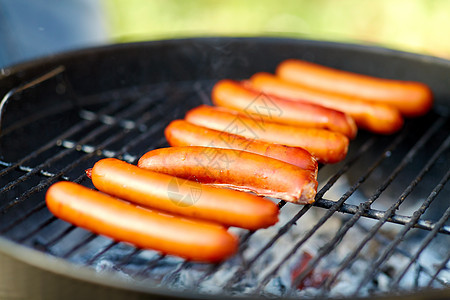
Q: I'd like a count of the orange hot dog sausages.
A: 8